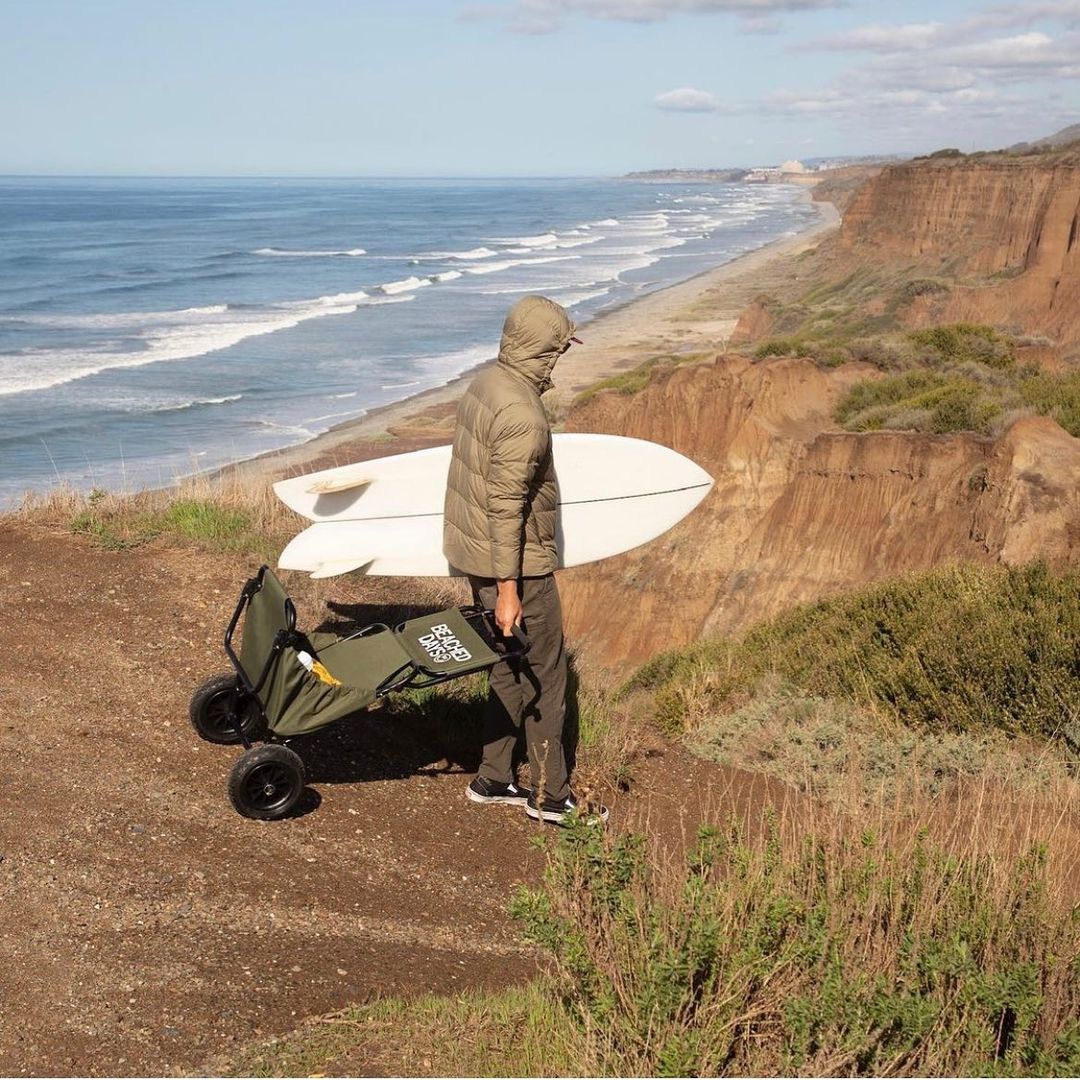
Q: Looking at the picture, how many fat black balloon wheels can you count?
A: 2